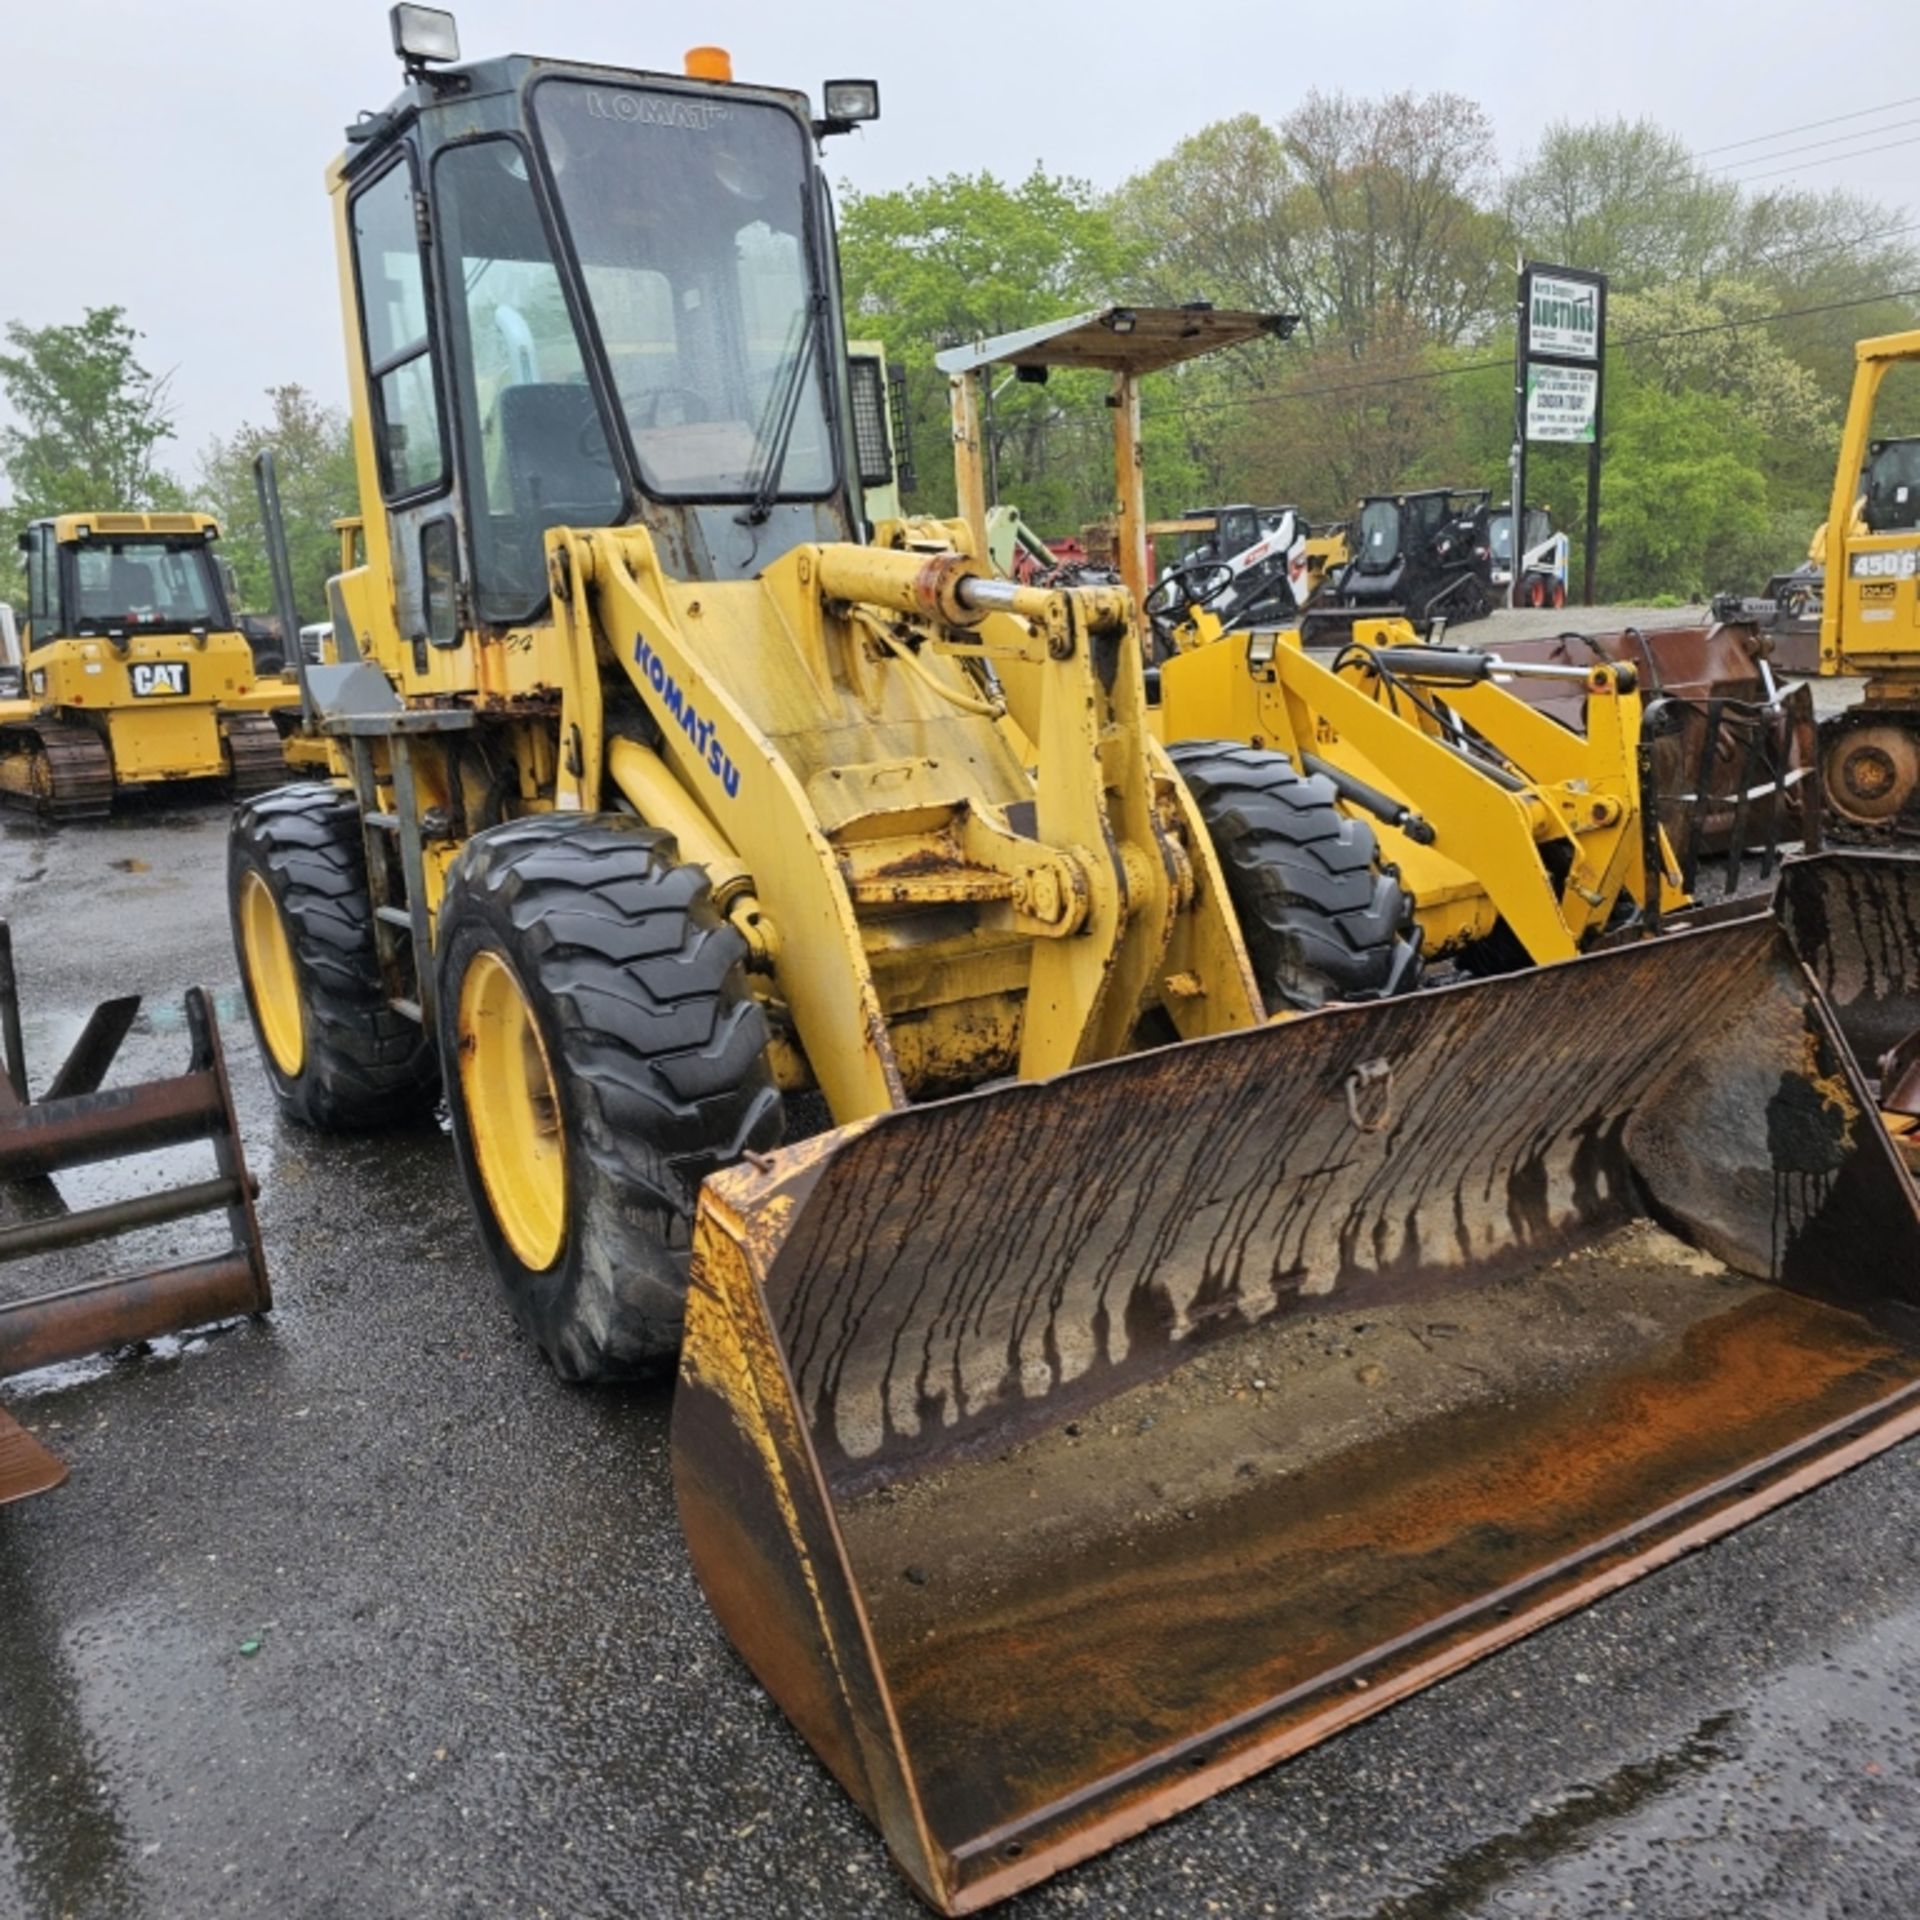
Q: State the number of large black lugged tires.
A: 3